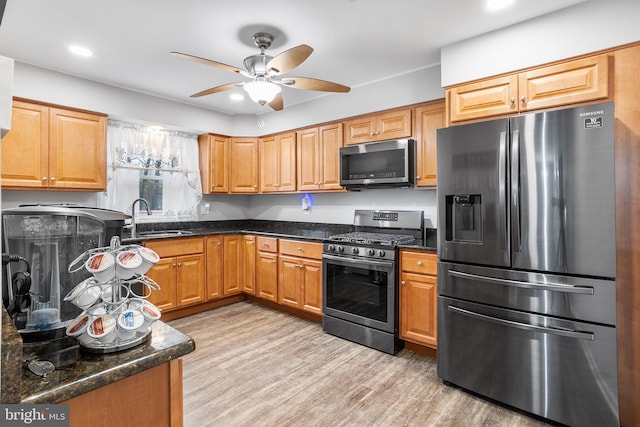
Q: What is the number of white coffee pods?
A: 8